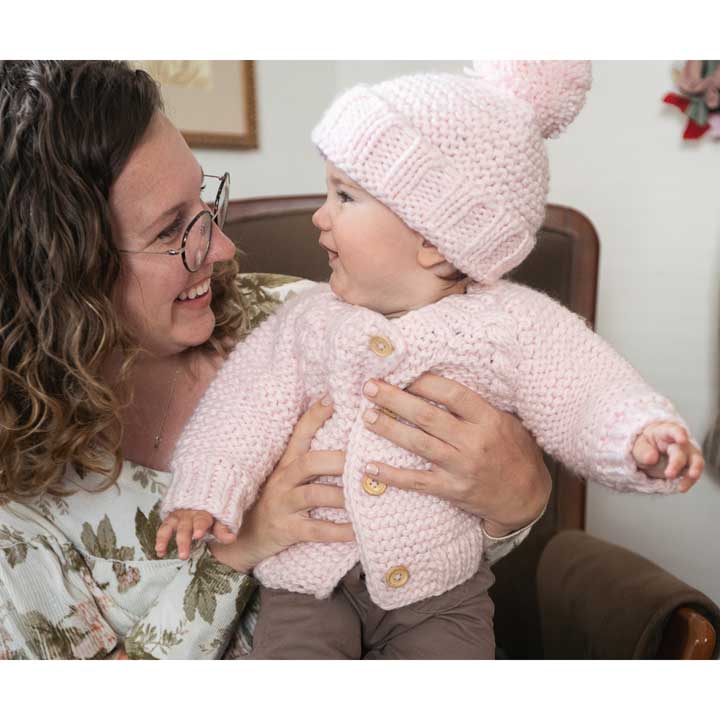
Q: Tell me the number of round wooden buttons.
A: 3